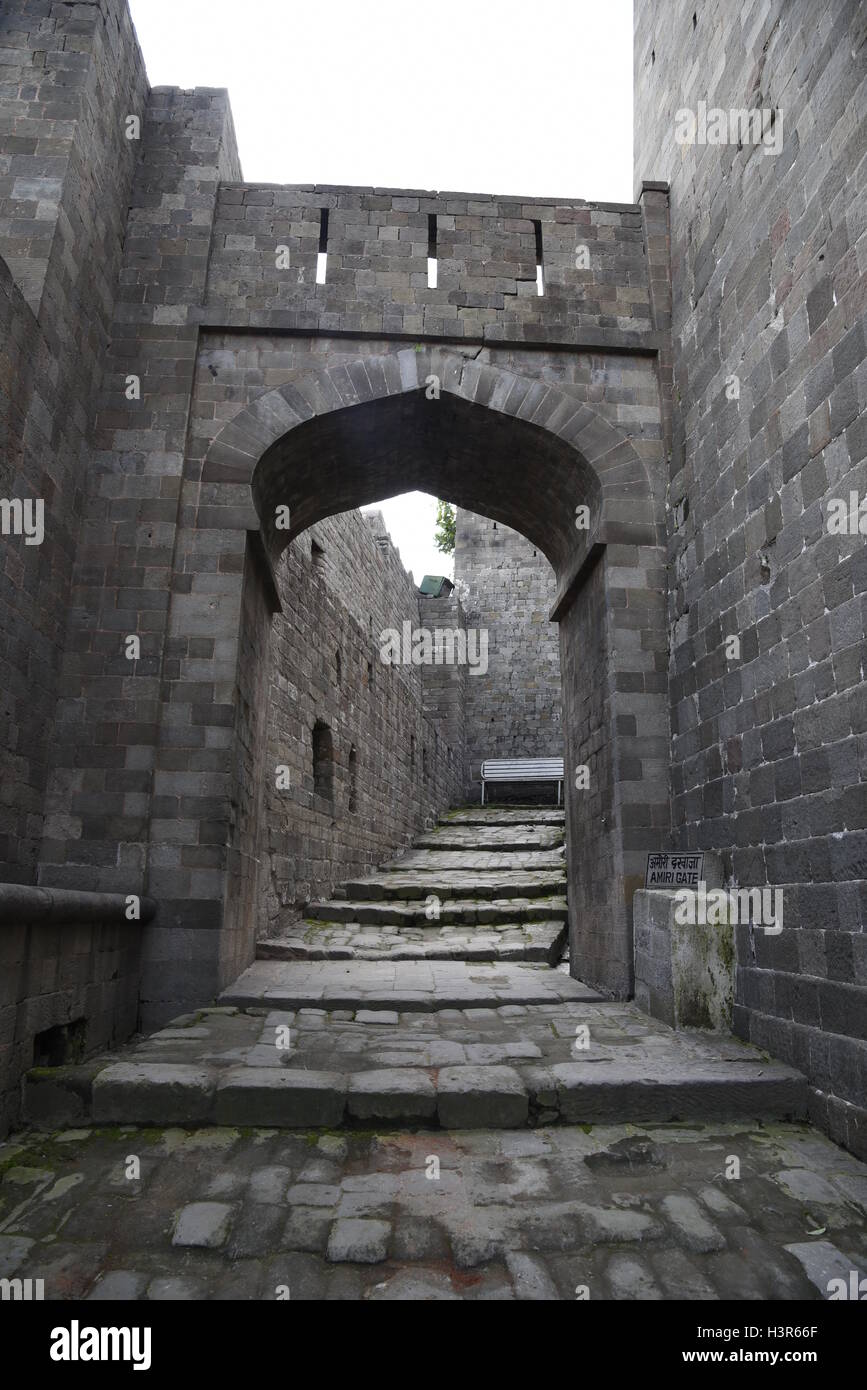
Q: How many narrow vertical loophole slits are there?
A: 3